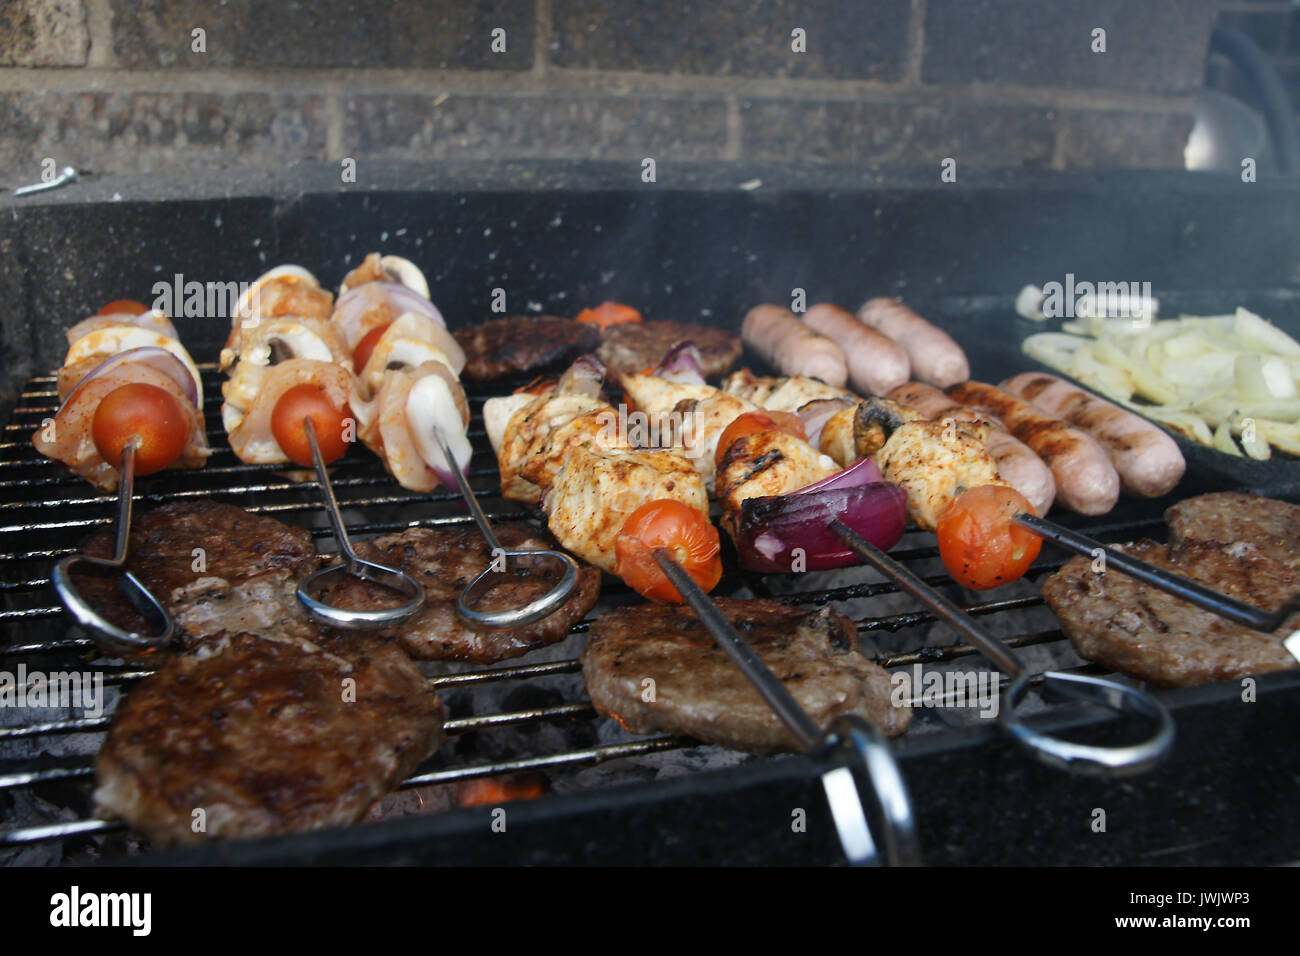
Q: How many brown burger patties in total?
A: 8